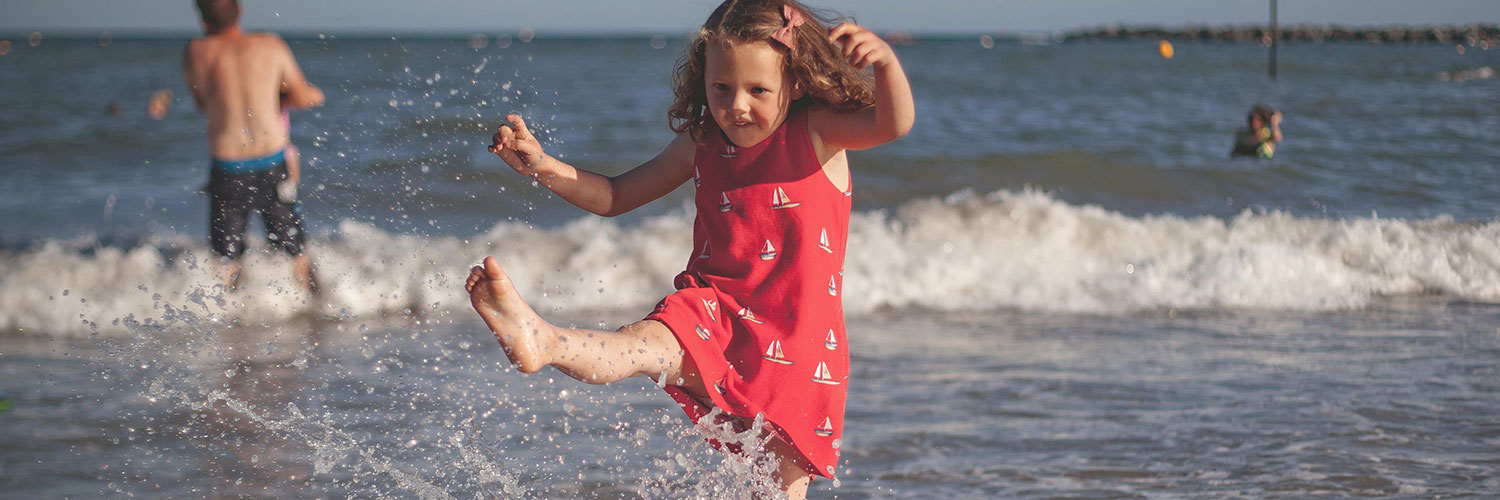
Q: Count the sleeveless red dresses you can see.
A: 1